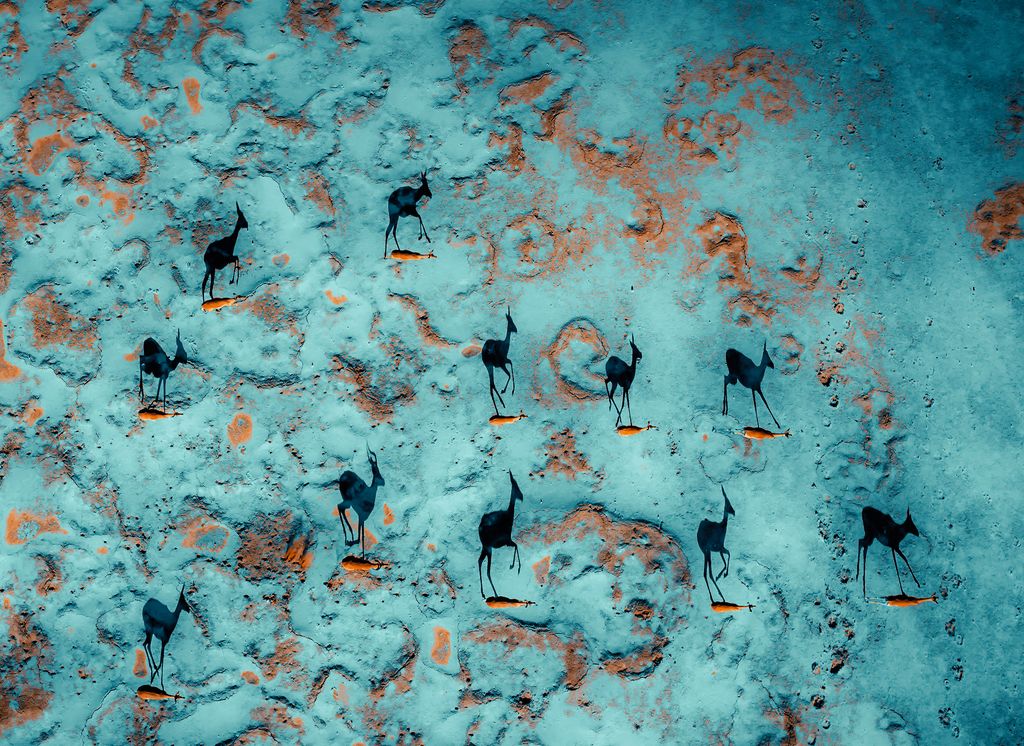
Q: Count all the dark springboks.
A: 11